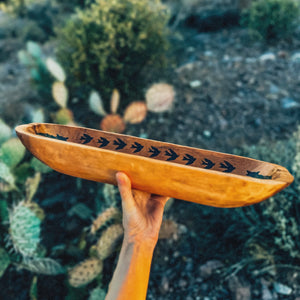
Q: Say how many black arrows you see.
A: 9